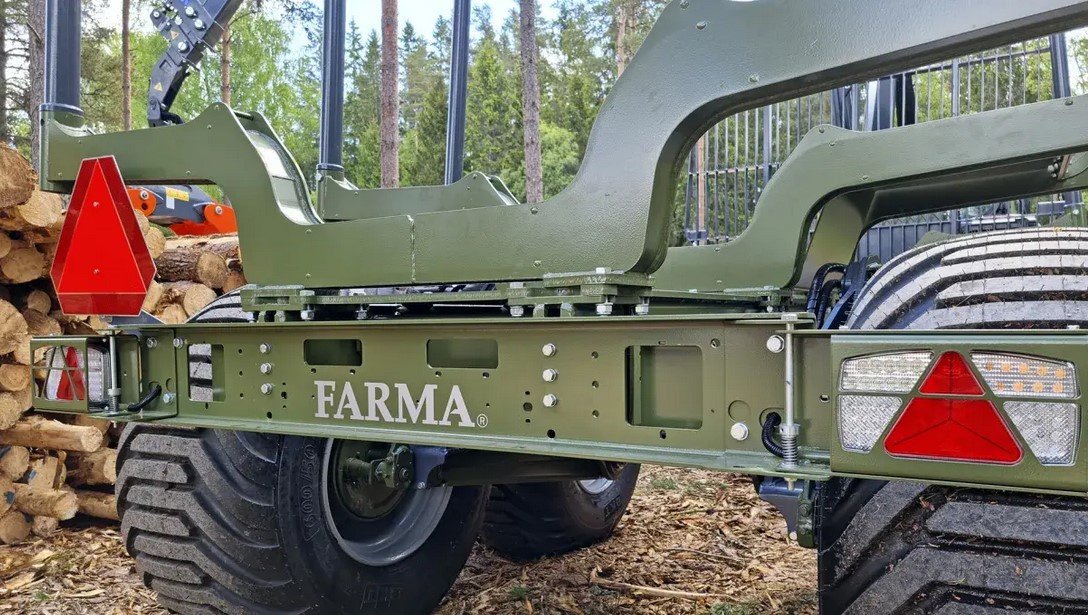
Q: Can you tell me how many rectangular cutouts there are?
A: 4